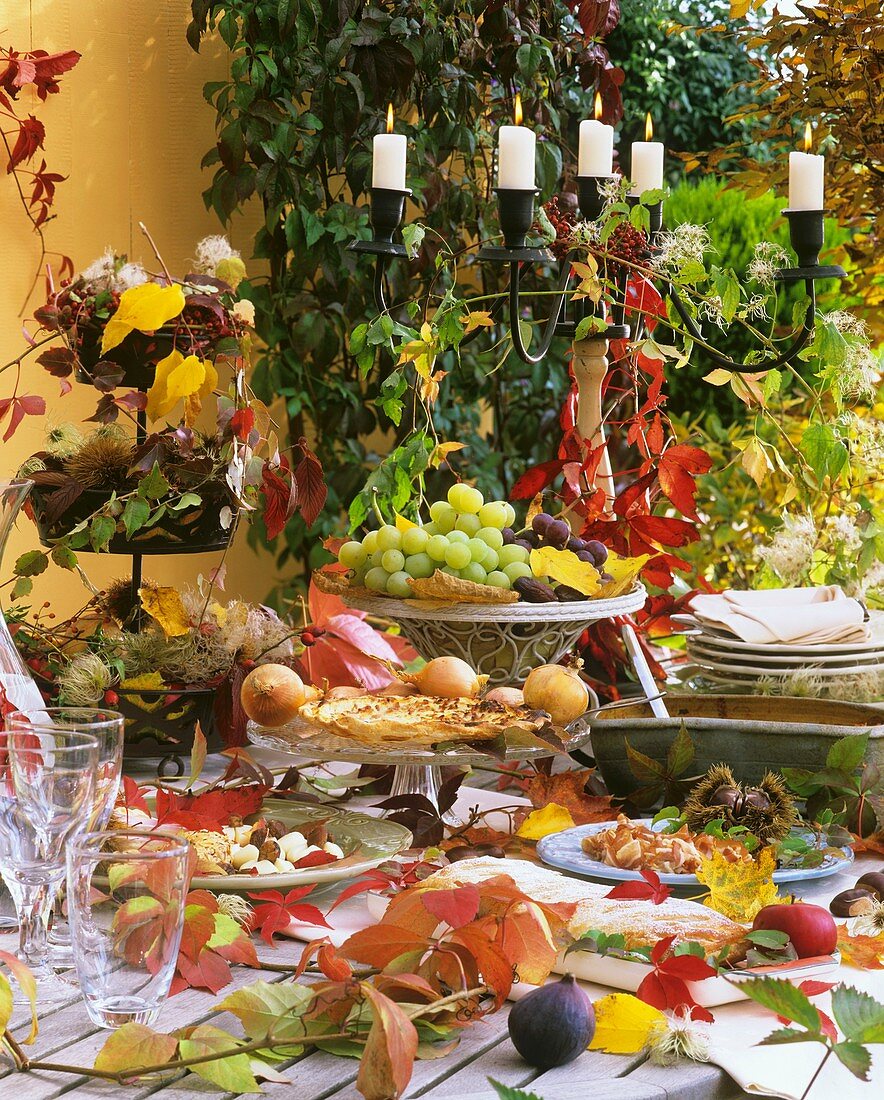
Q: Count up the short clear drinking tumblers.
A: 1